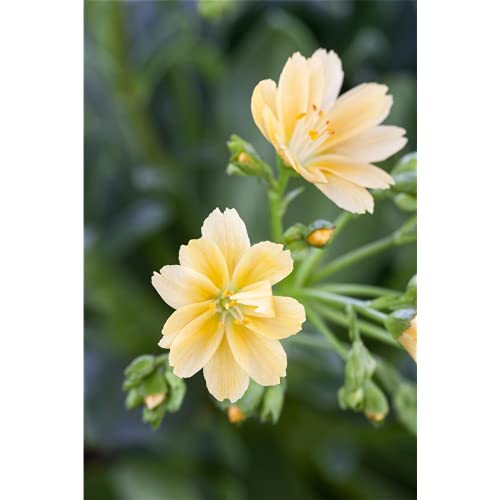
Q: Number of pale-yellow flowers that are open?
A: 2